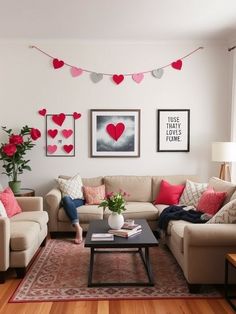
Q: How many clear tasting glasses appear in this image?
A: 0